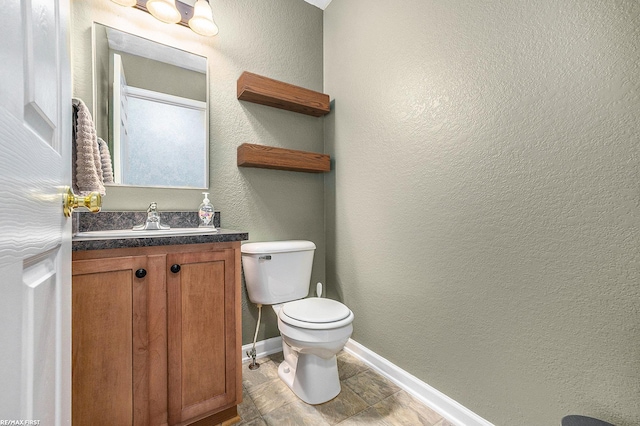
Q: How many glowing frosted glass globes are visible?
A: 3